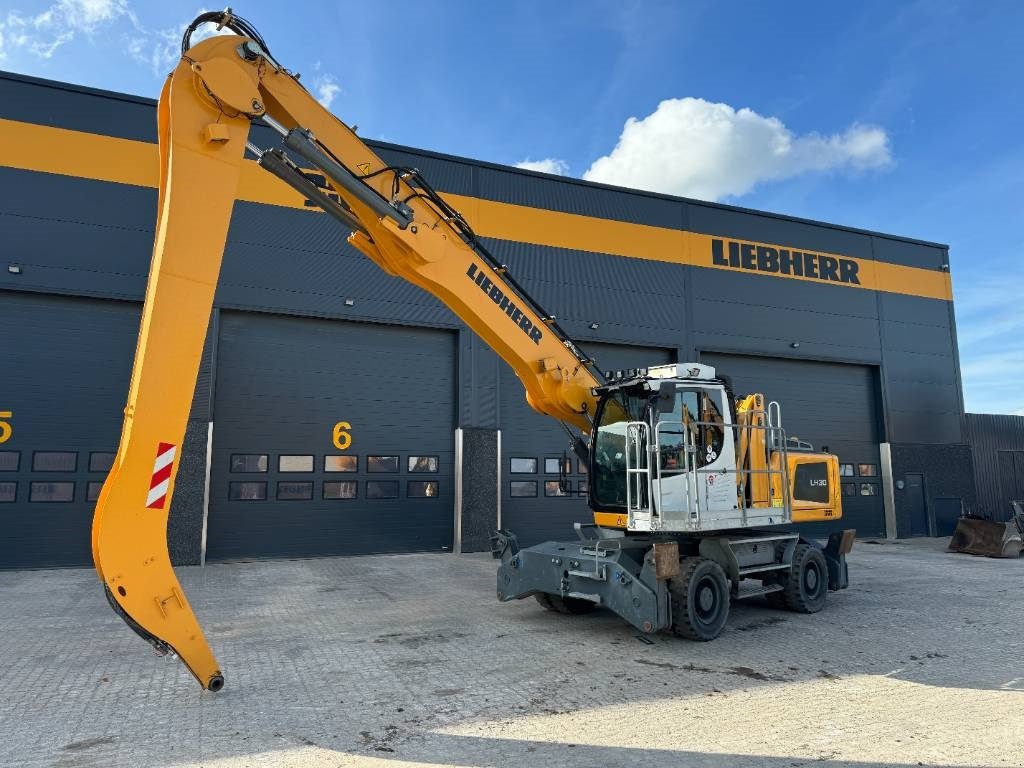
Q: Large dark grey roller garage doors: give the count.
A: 4